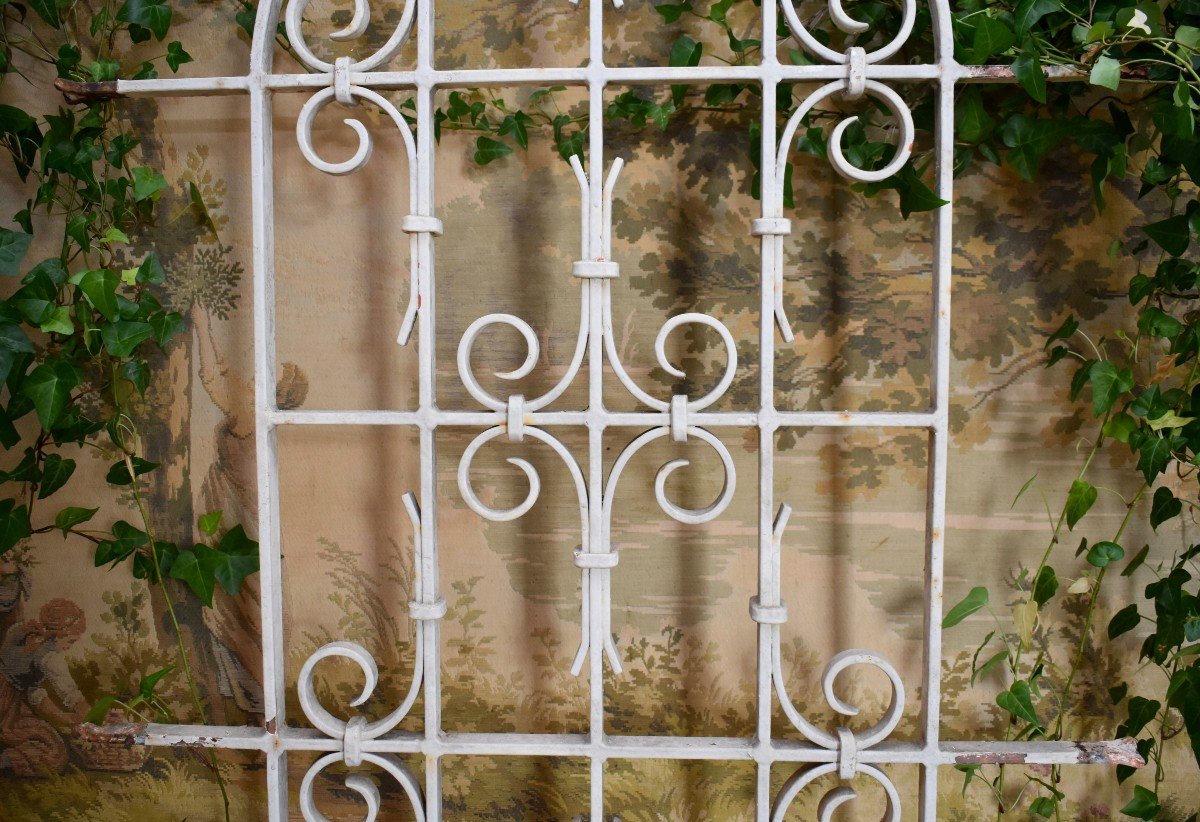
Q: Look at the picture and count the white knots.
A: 12